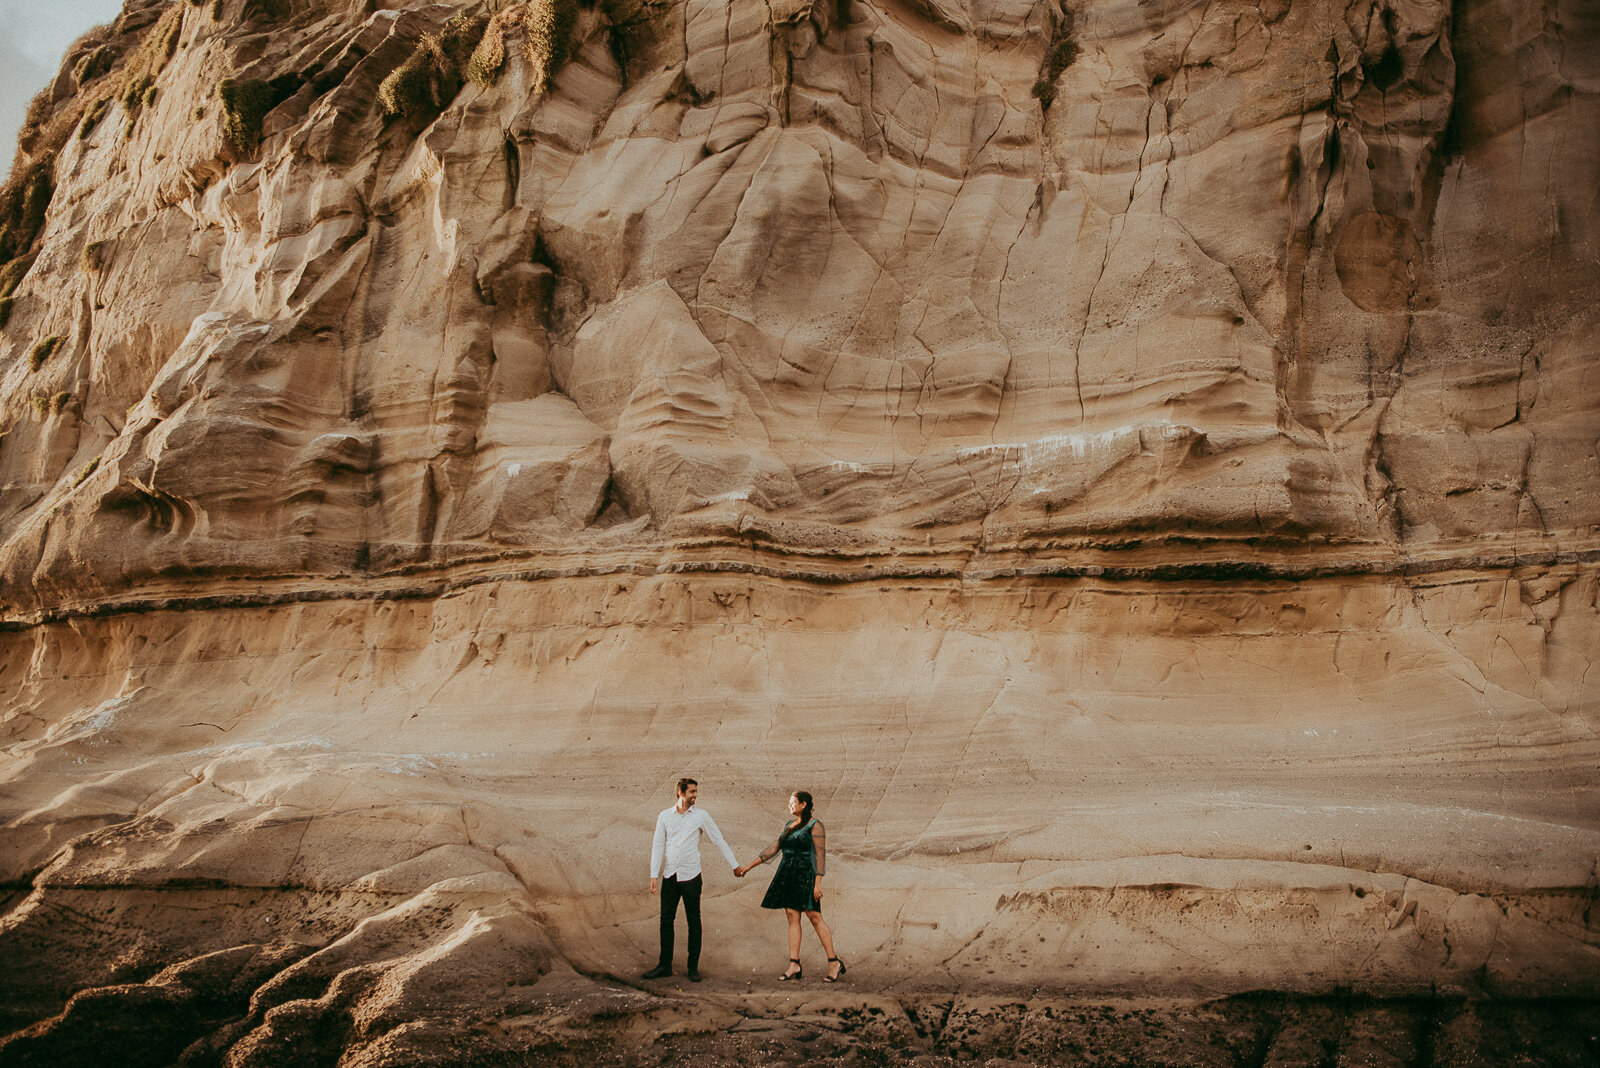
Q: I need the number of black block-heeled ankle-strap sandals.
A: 2